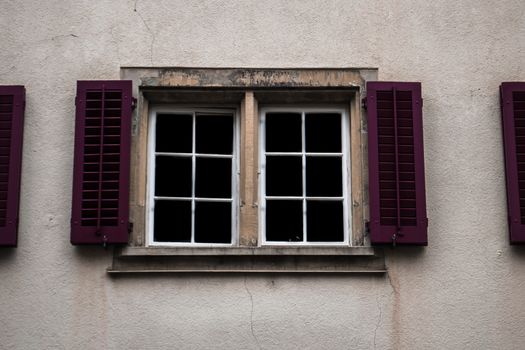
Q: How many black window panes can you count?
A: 12